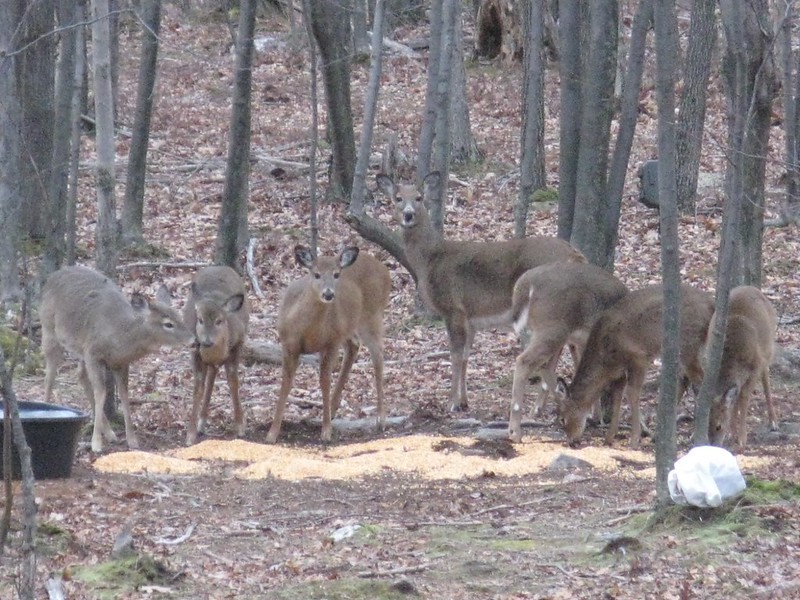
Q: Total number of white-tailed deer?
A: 7